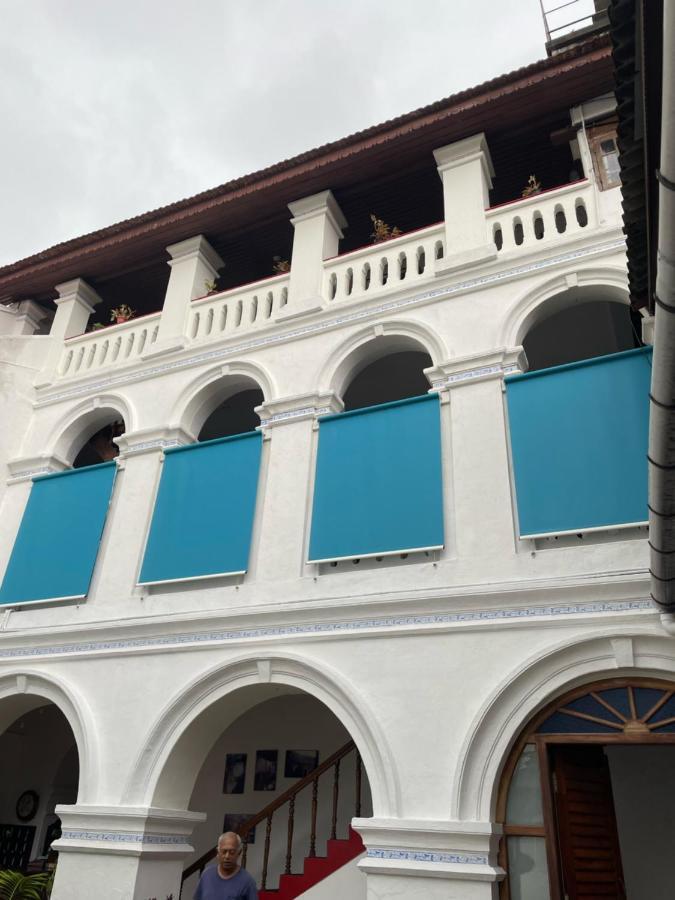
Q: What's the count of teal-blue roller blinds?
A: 4